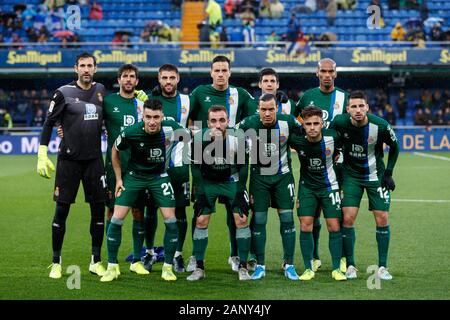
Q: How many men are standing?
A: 11